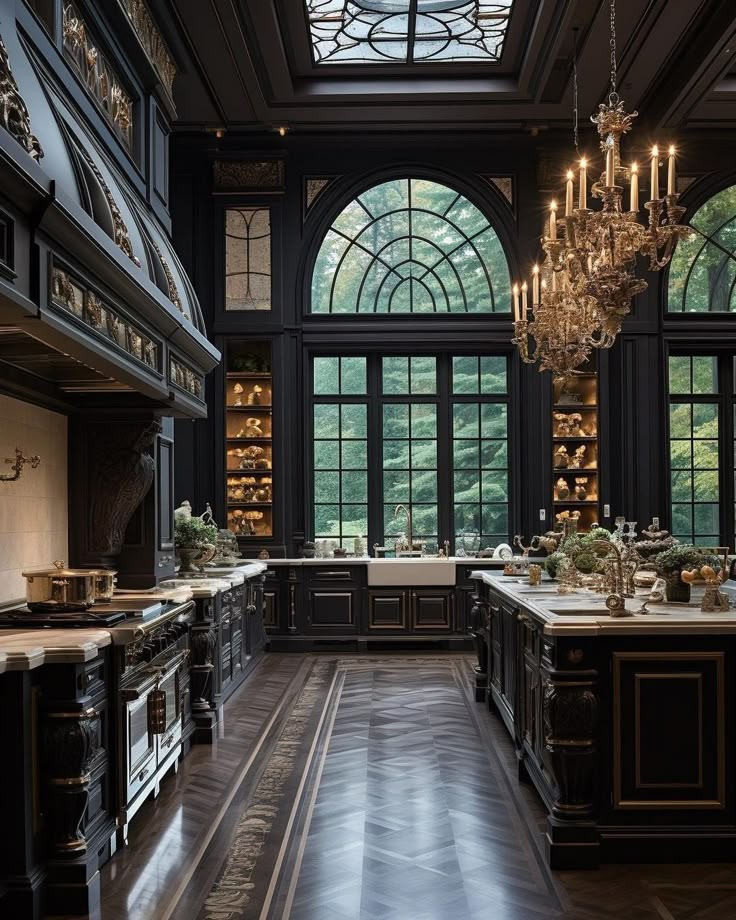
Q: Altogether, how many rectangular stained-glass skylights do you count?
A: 1